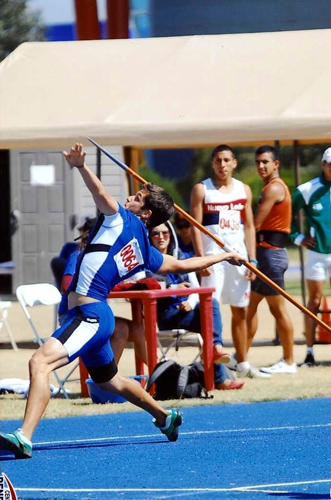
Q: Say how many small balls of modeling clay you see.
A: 0